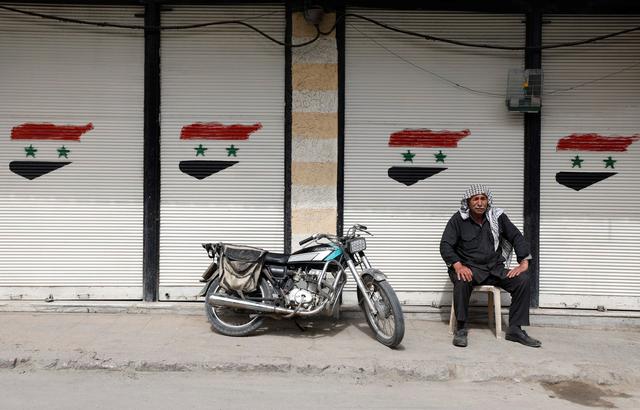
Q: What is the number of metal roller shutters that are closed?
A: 4